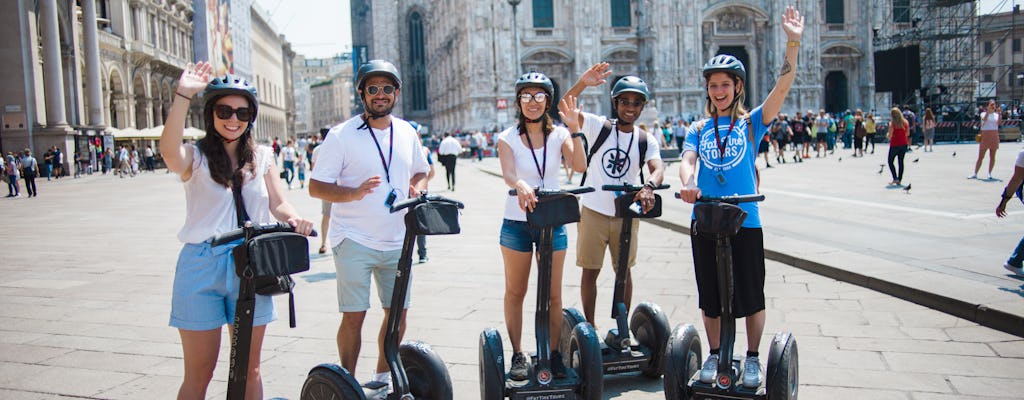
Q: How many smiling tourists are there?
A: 5